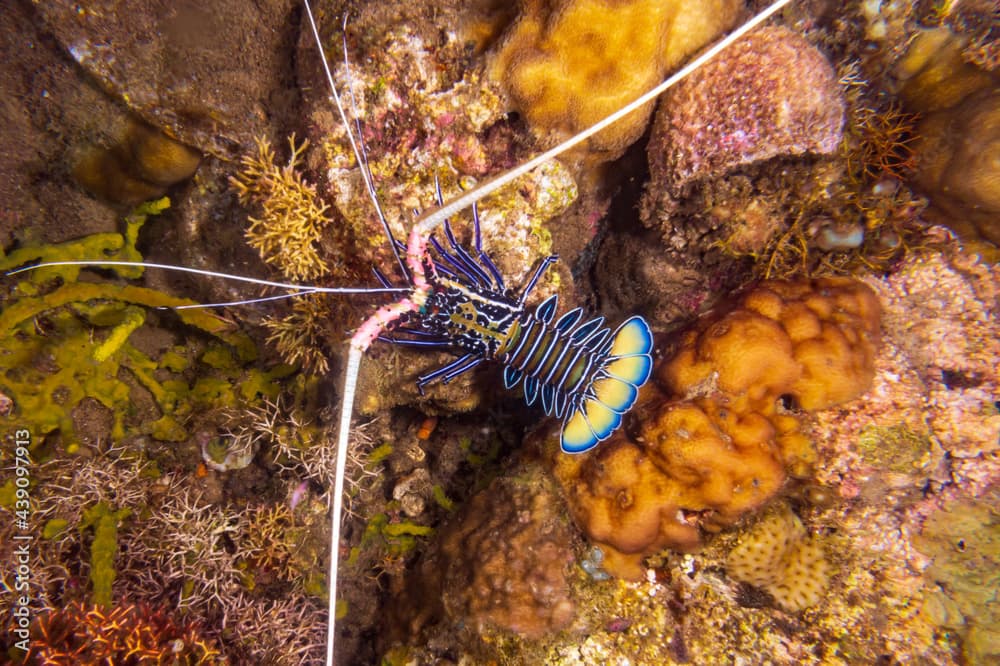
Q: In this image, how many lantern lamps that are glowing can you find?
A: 0